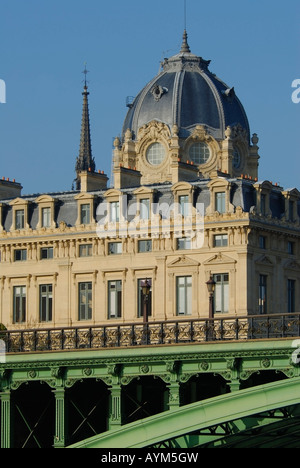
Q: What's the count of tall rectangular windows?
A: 9